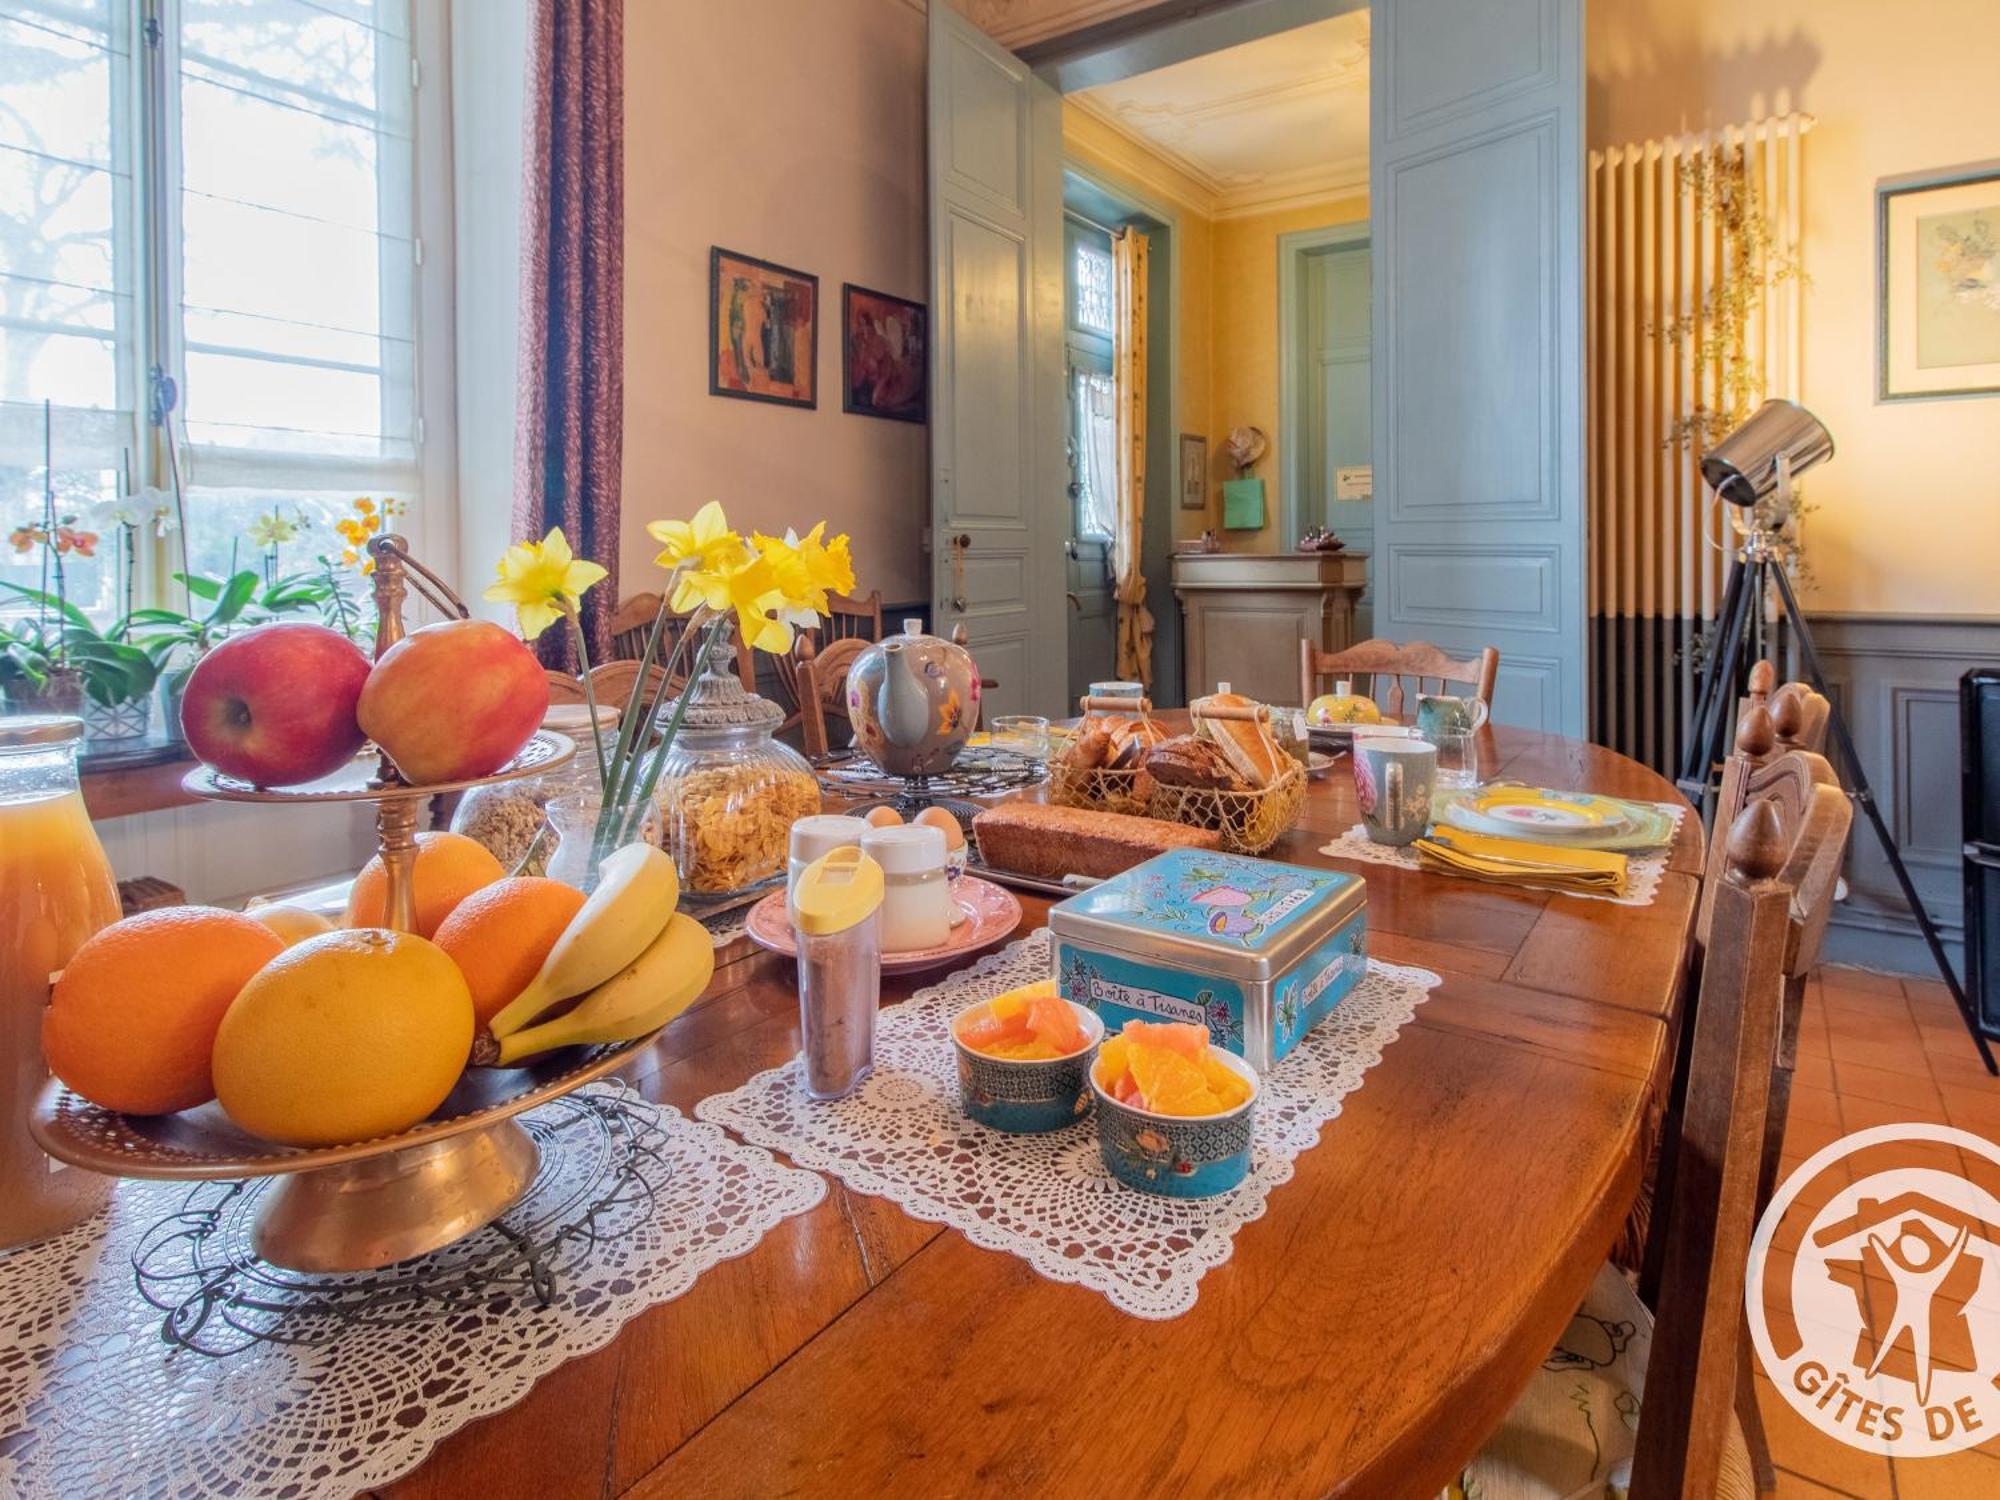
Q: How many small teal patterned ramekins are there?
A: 2